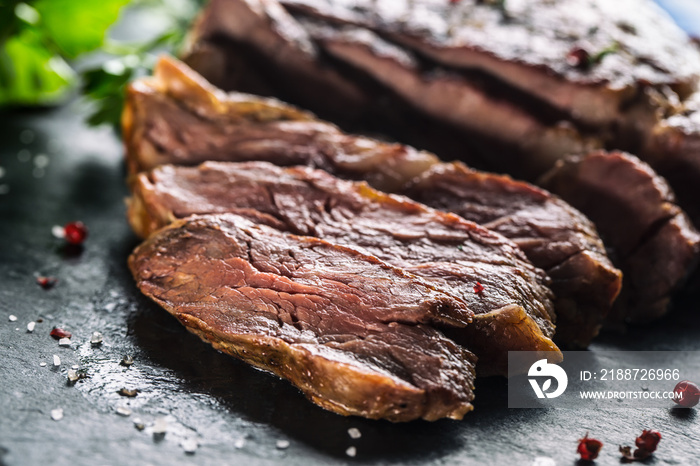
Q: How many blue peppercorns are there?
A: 0